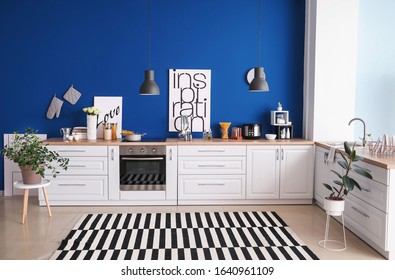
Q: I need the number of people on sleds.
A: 0